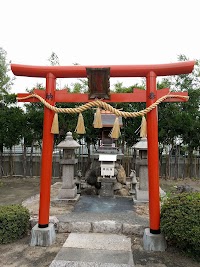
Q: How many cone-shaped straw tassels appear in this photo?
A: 5